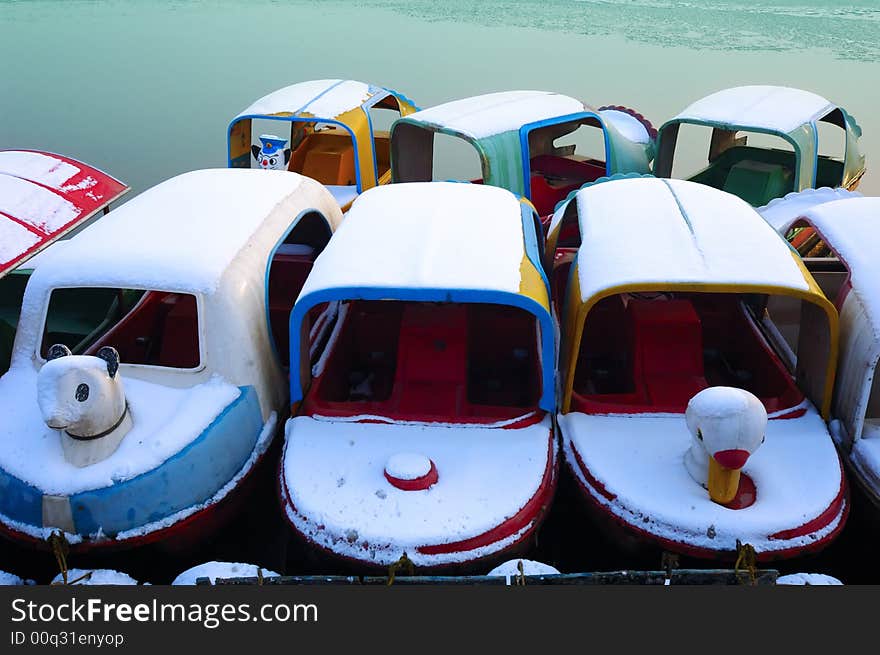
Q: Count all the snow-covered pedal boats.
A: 8